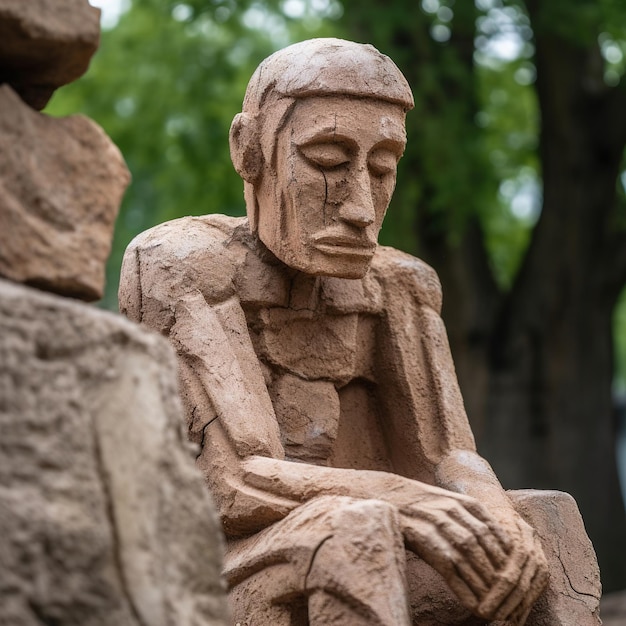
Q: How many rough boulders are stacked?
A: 3